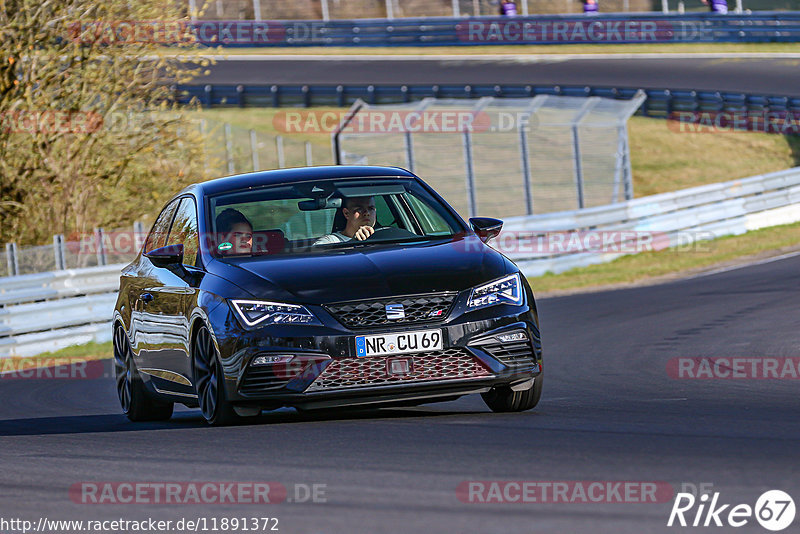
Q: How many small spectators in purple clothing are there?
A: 3